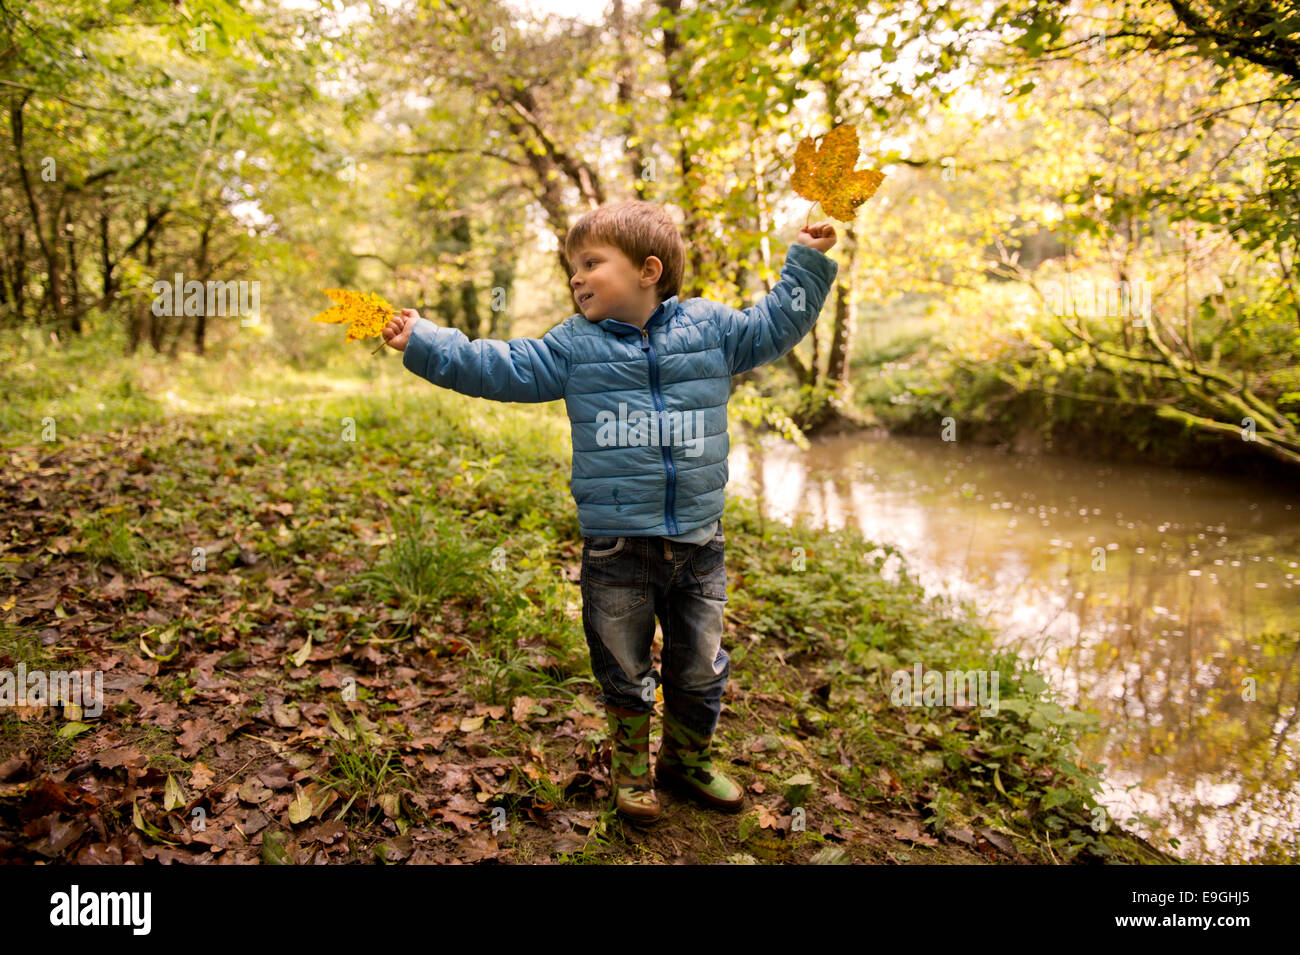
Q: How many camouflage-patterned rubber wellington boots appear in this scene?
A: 2